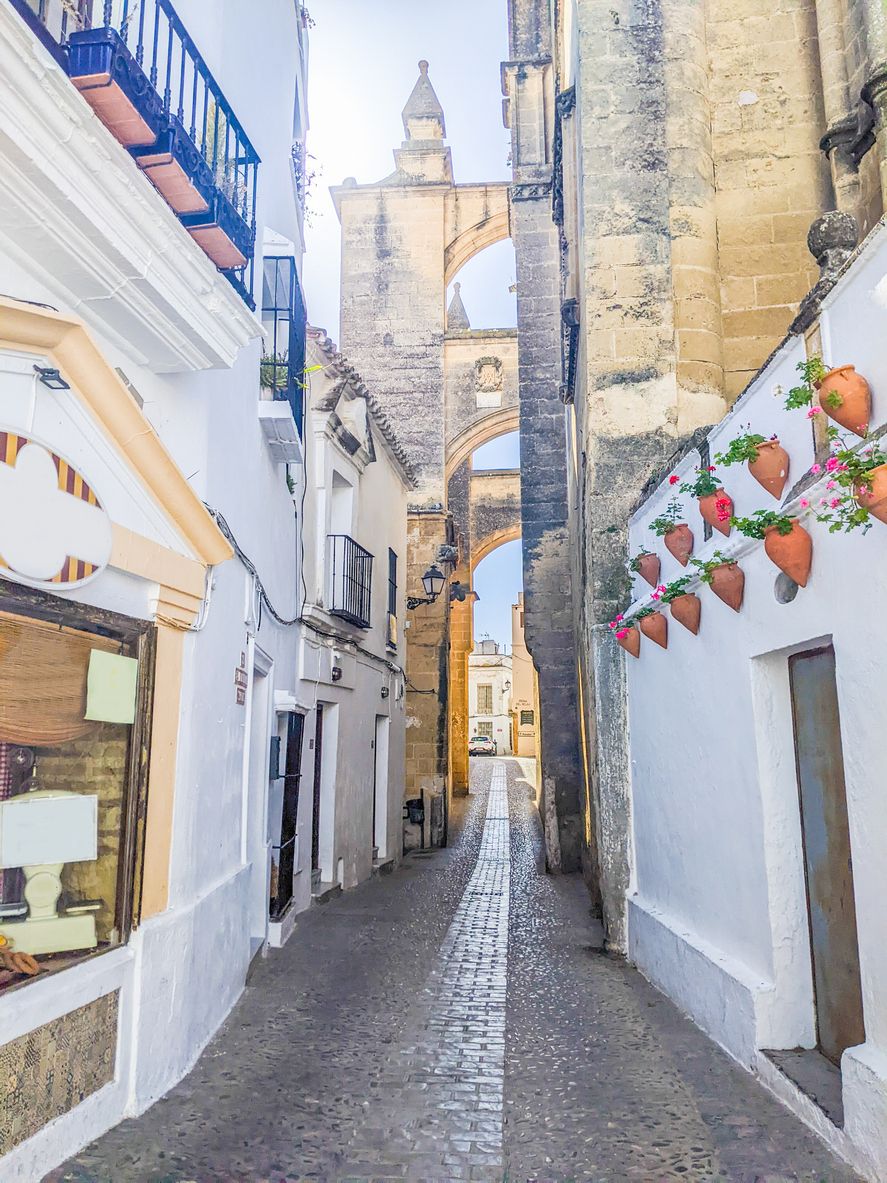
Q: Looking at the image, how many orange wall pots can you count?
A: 11